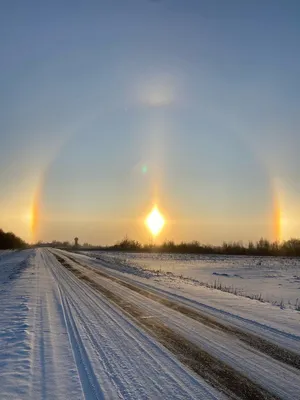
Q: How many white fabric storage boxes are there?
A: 0